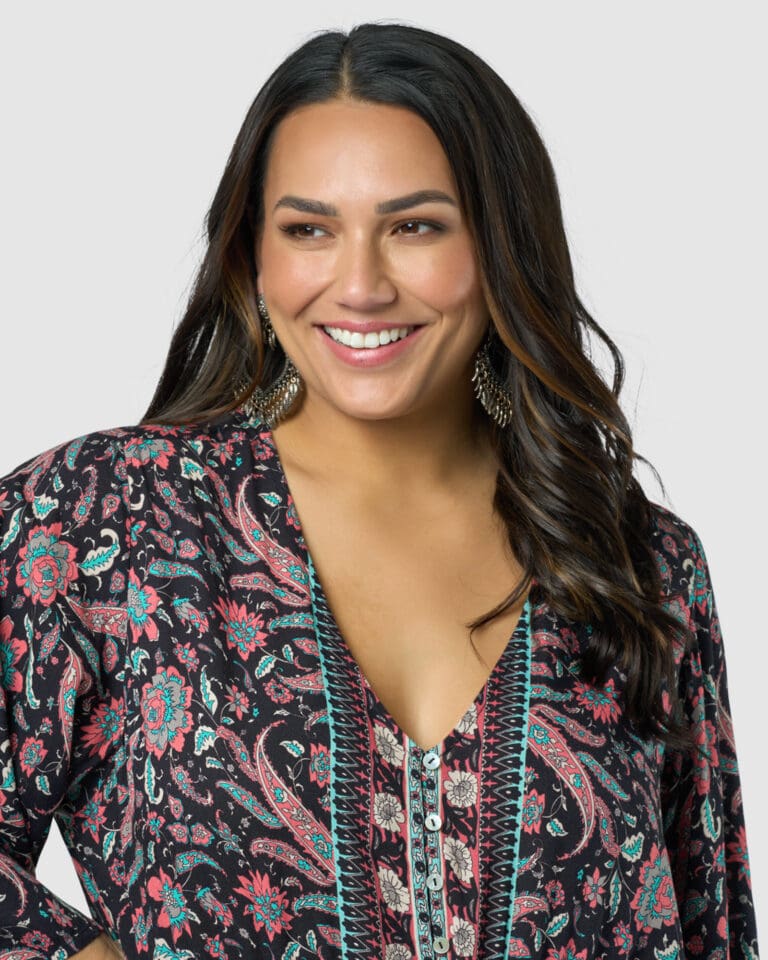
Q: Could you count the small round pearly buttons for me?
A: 4